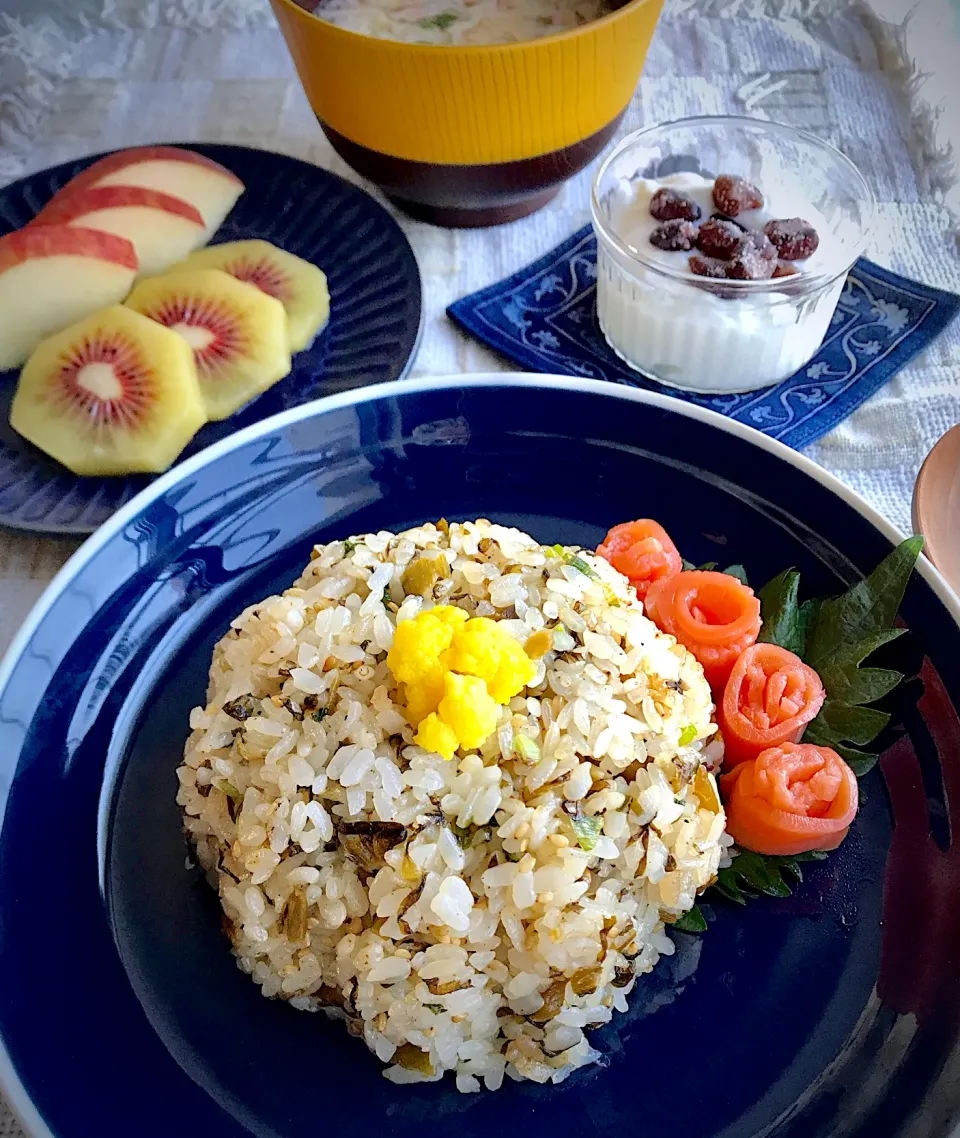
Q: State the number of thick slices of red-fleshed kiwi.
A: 3